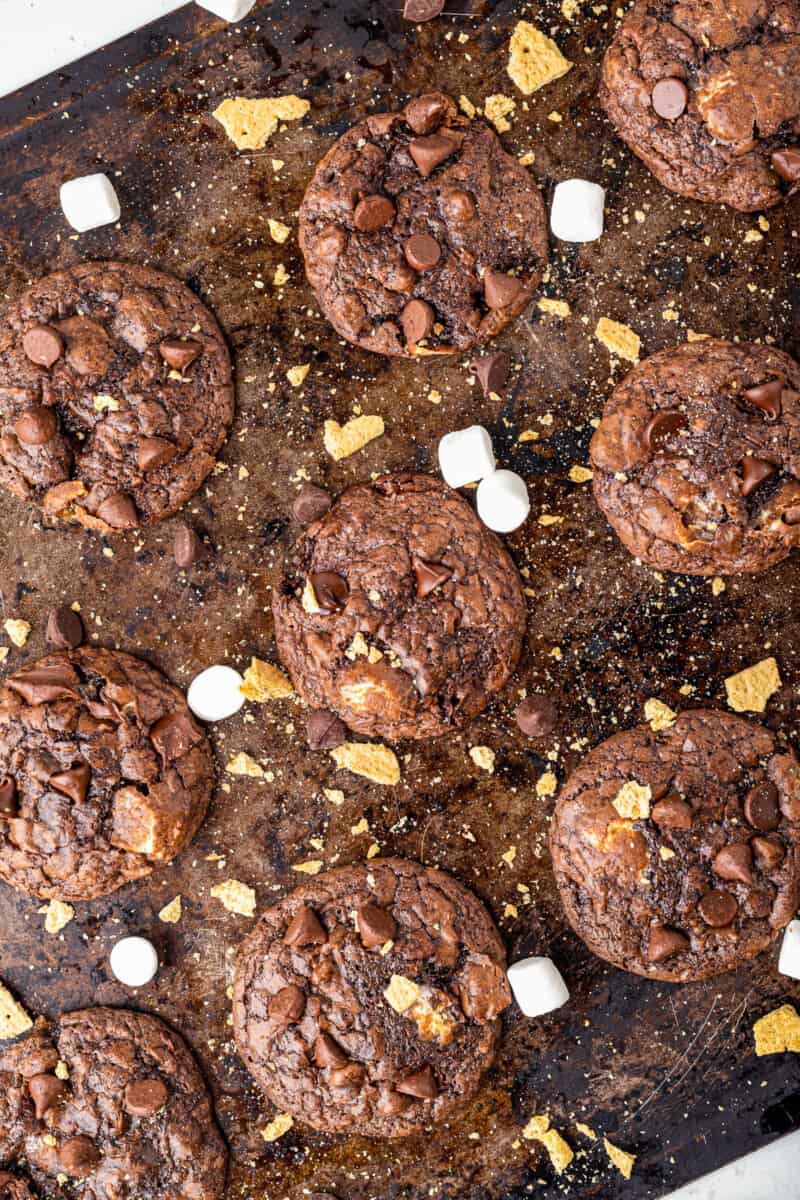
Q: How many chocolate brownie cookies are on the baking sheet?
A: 9